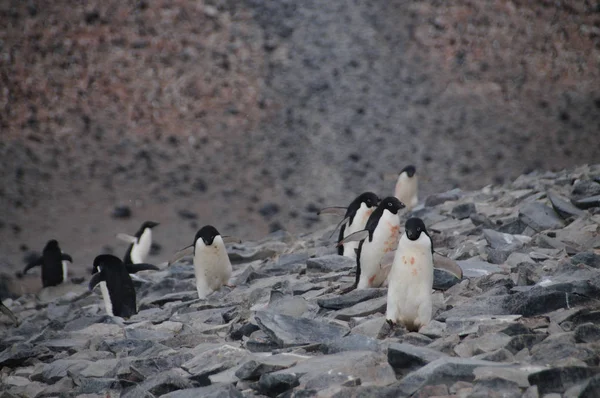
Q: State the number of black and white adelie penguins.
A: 8